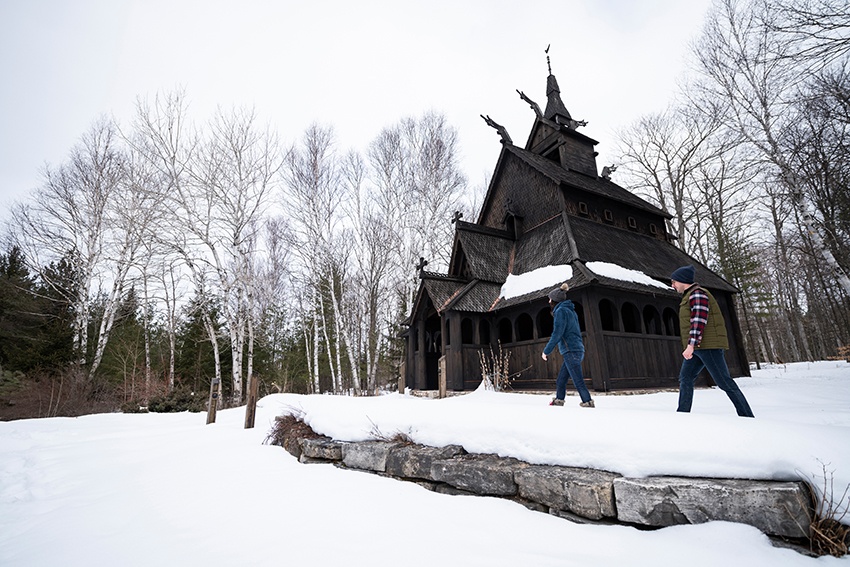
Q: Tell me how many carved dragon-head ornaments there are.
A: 4